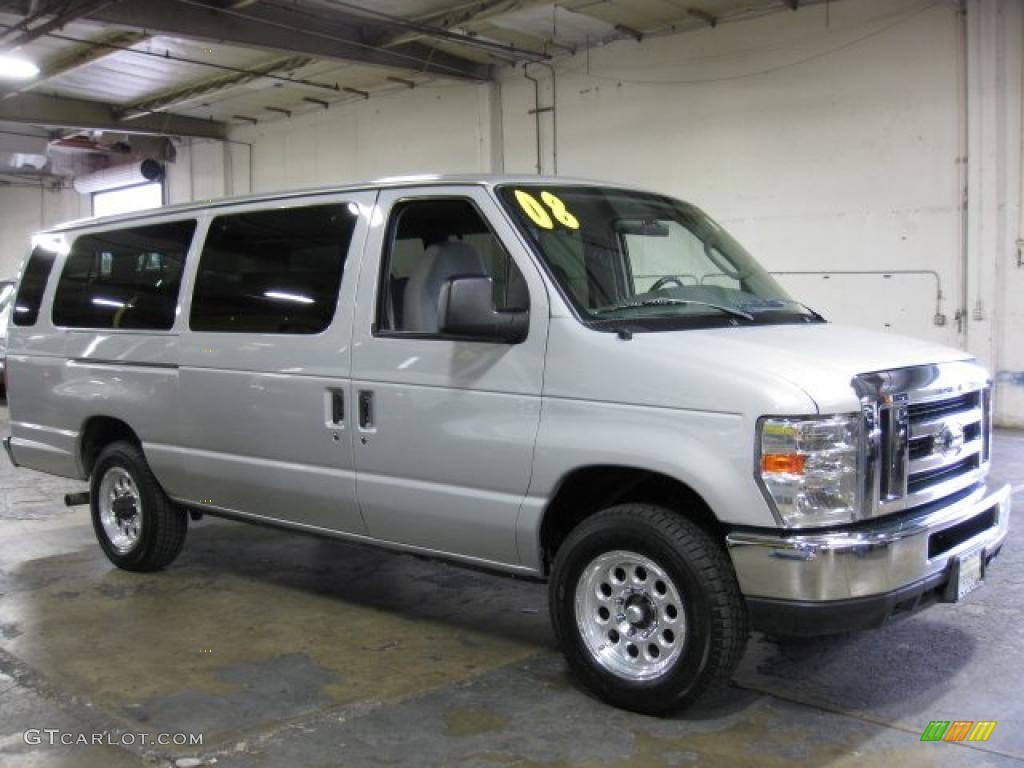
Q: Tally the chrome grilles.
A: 1